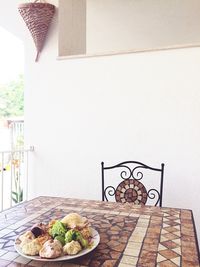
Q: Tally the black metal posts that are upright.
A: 2